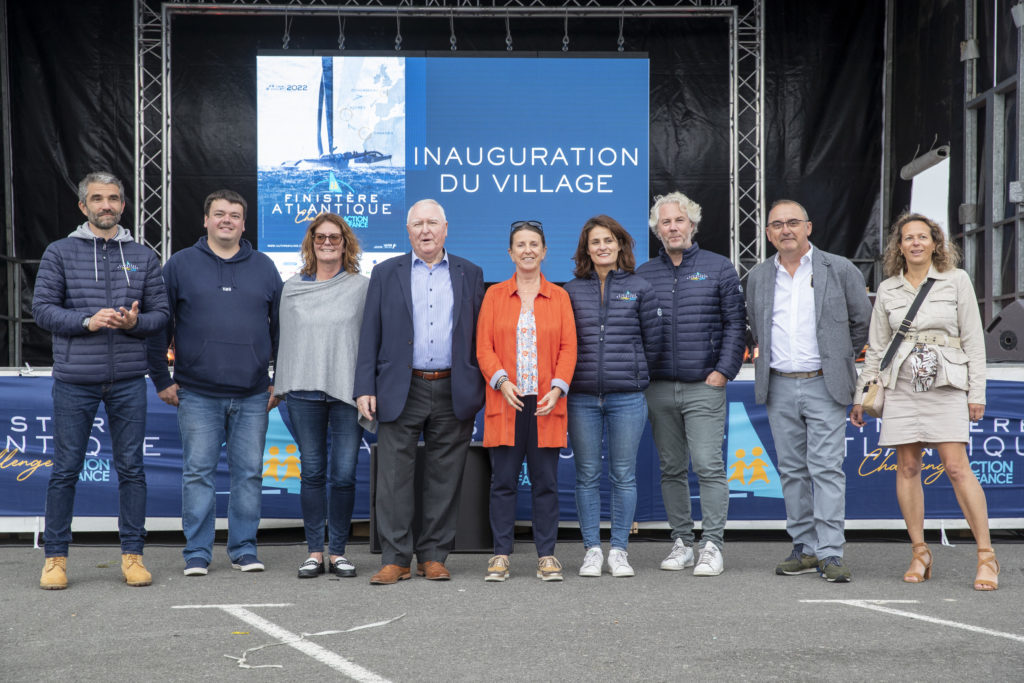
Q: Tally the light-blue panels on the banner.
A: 2